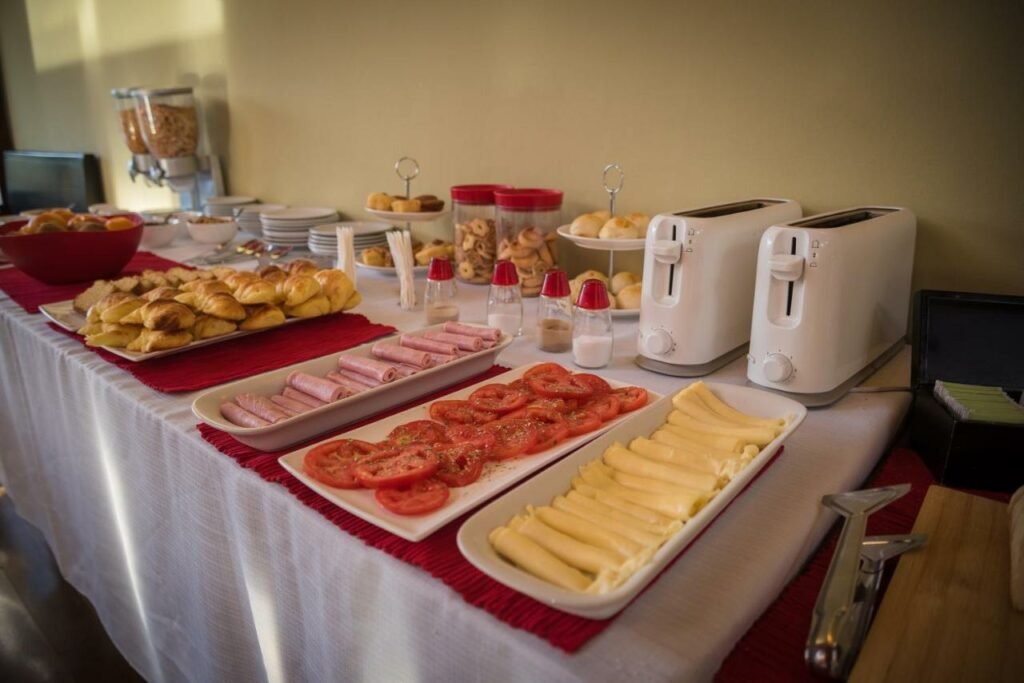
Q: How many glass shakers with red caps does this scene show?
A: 4